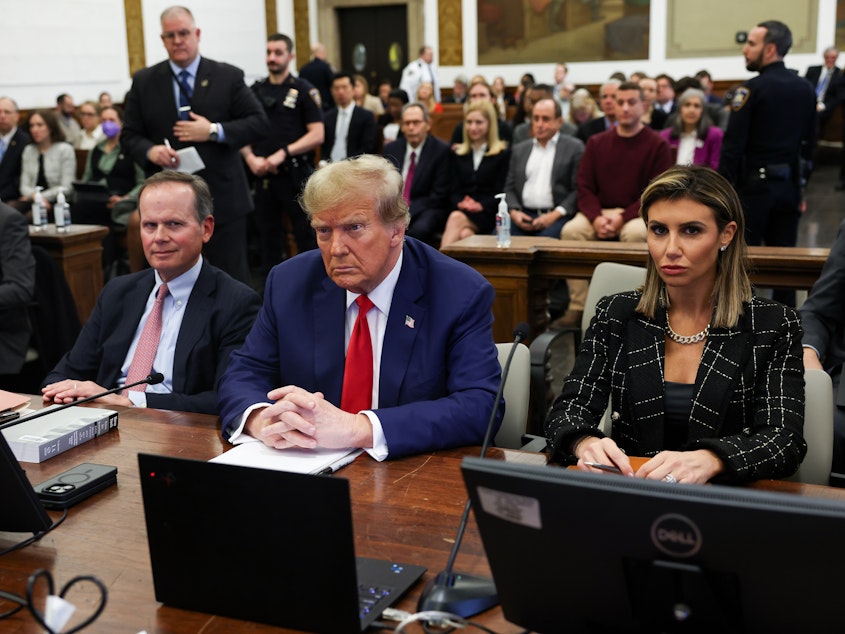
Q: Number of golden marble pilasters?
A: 4